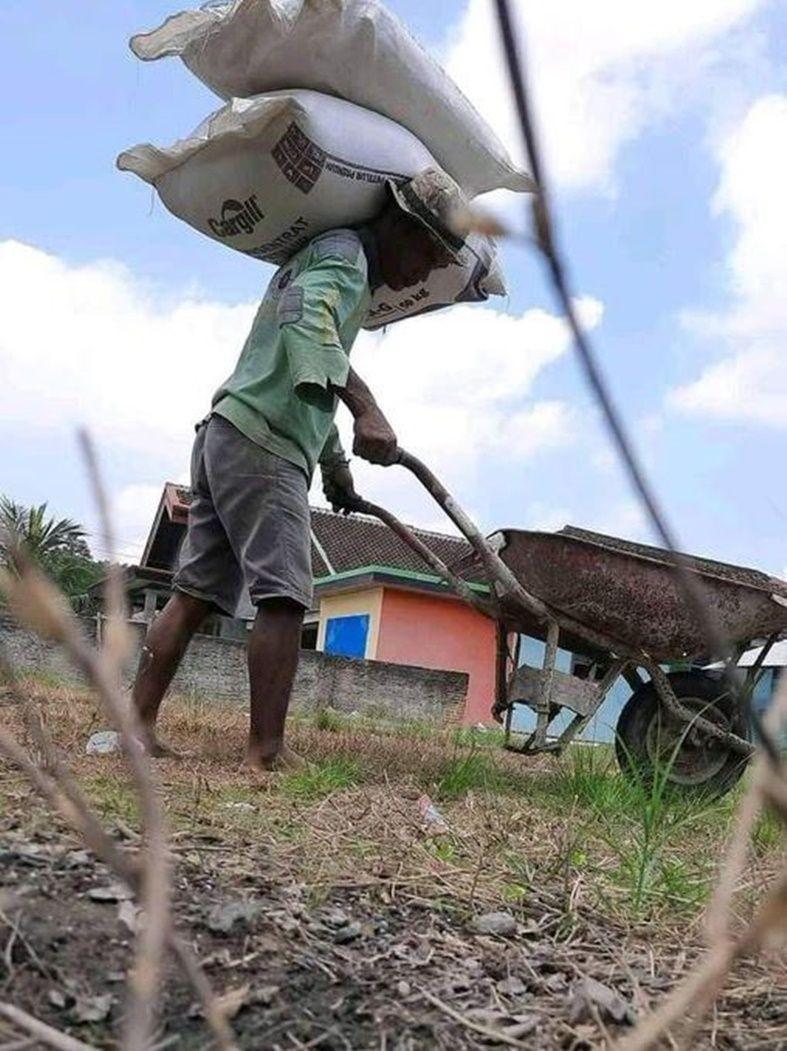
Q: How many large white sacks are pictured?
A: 2